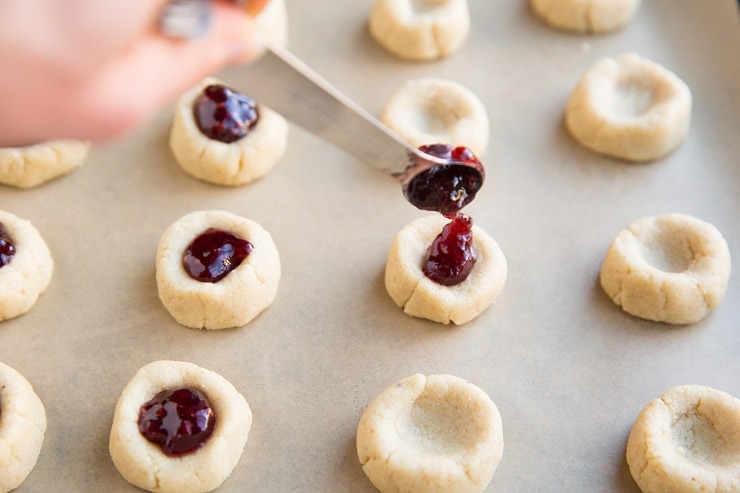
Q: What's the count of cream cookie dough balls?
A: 15